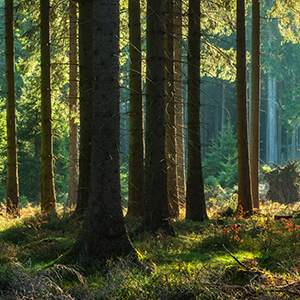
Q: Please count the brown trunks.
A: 12